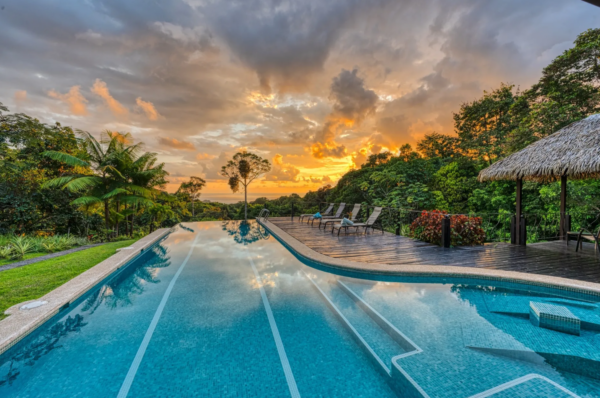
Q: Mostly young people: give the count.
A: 0